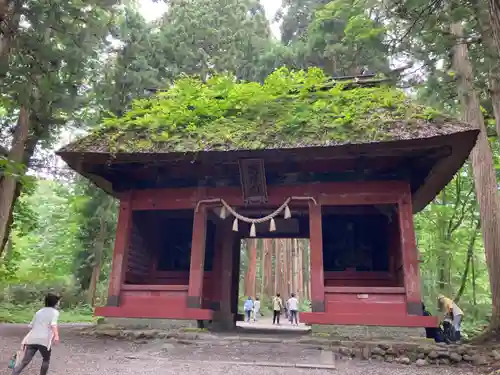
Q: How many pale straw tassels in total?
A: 5